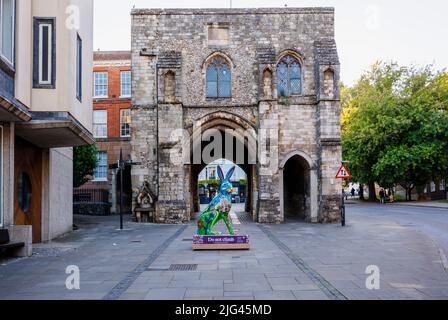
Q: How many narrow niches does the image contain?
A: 3